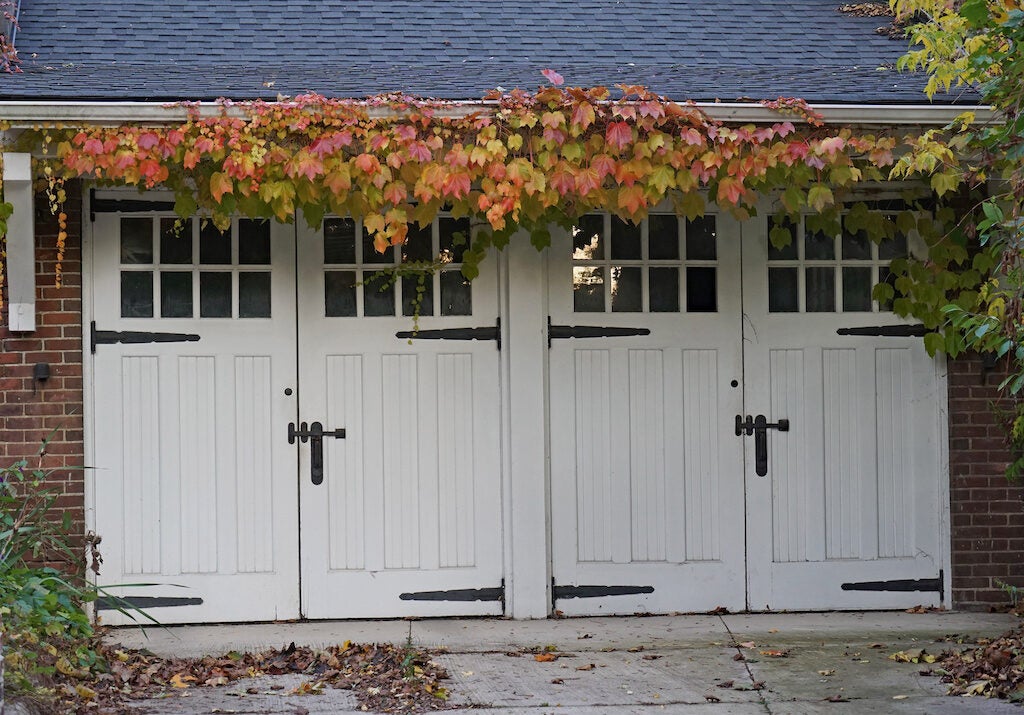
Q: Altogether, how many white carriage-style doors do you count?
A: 4